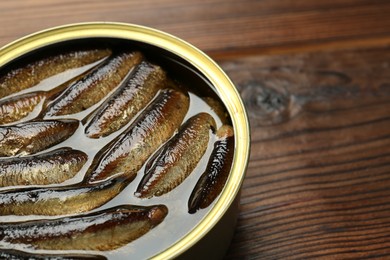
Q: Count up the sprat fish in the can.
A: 12